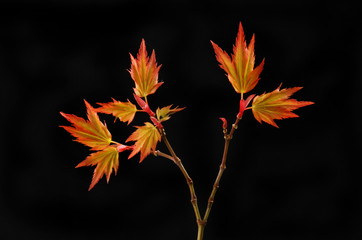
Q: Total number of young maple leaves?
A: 8